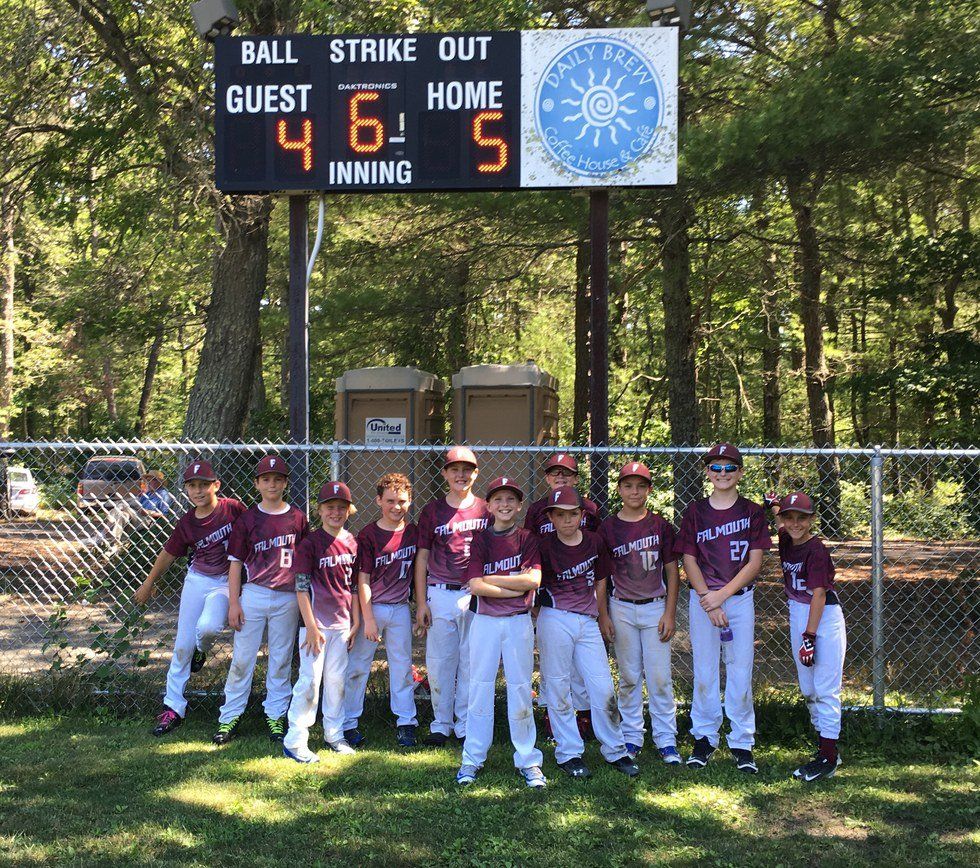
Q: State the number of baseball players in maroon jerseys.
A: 11